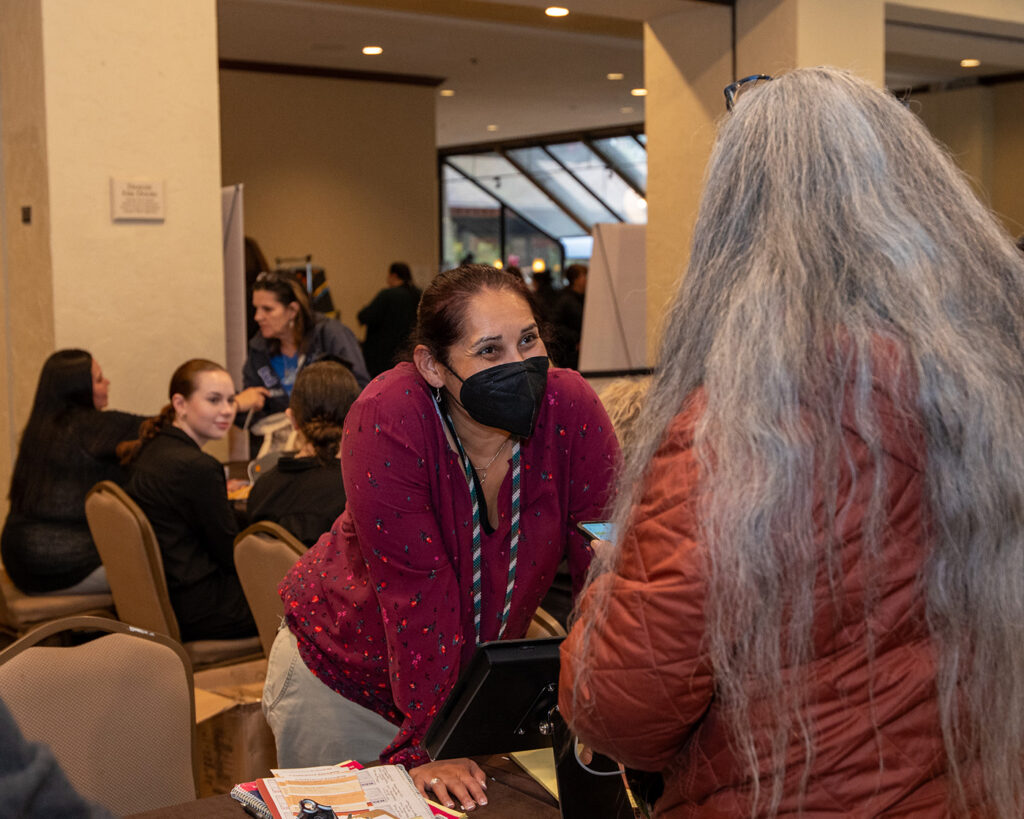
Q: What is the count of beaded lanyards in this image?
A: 1